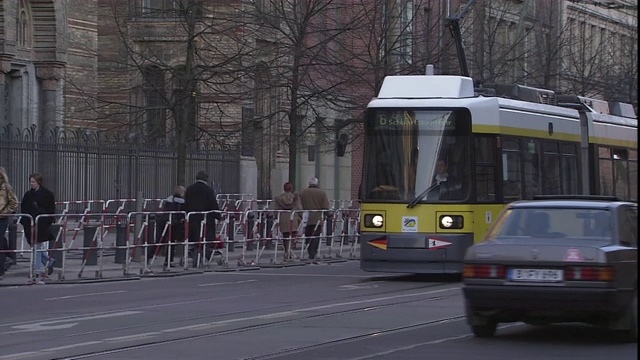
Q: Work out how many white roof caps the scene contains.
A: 1